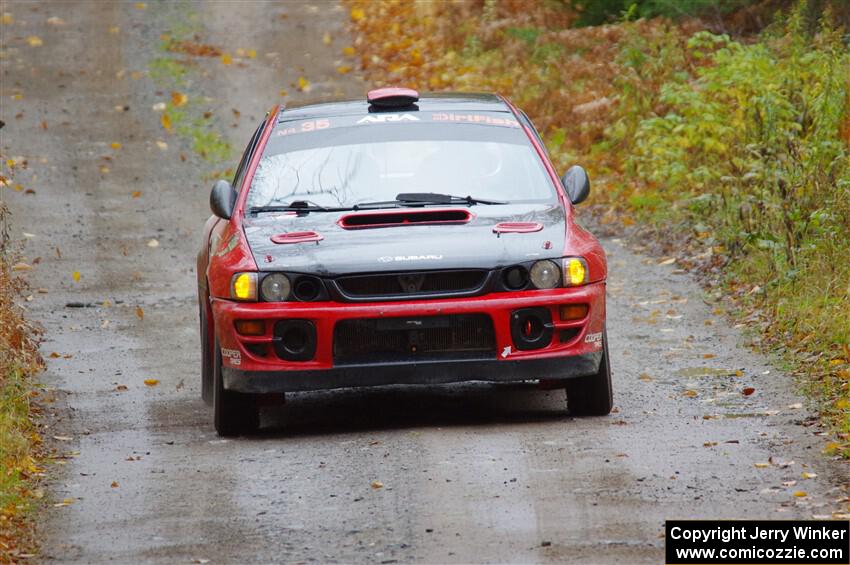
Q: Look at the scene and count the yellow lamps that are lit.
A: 2